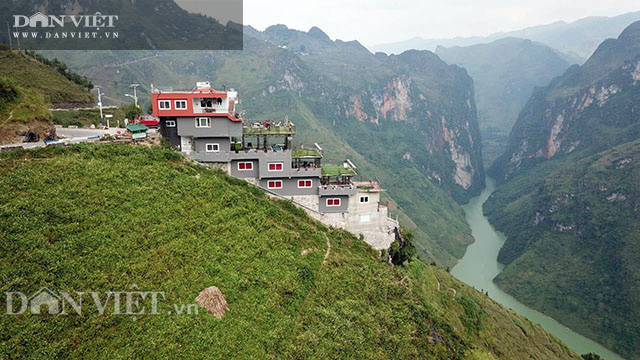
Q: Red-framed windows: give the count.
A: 5